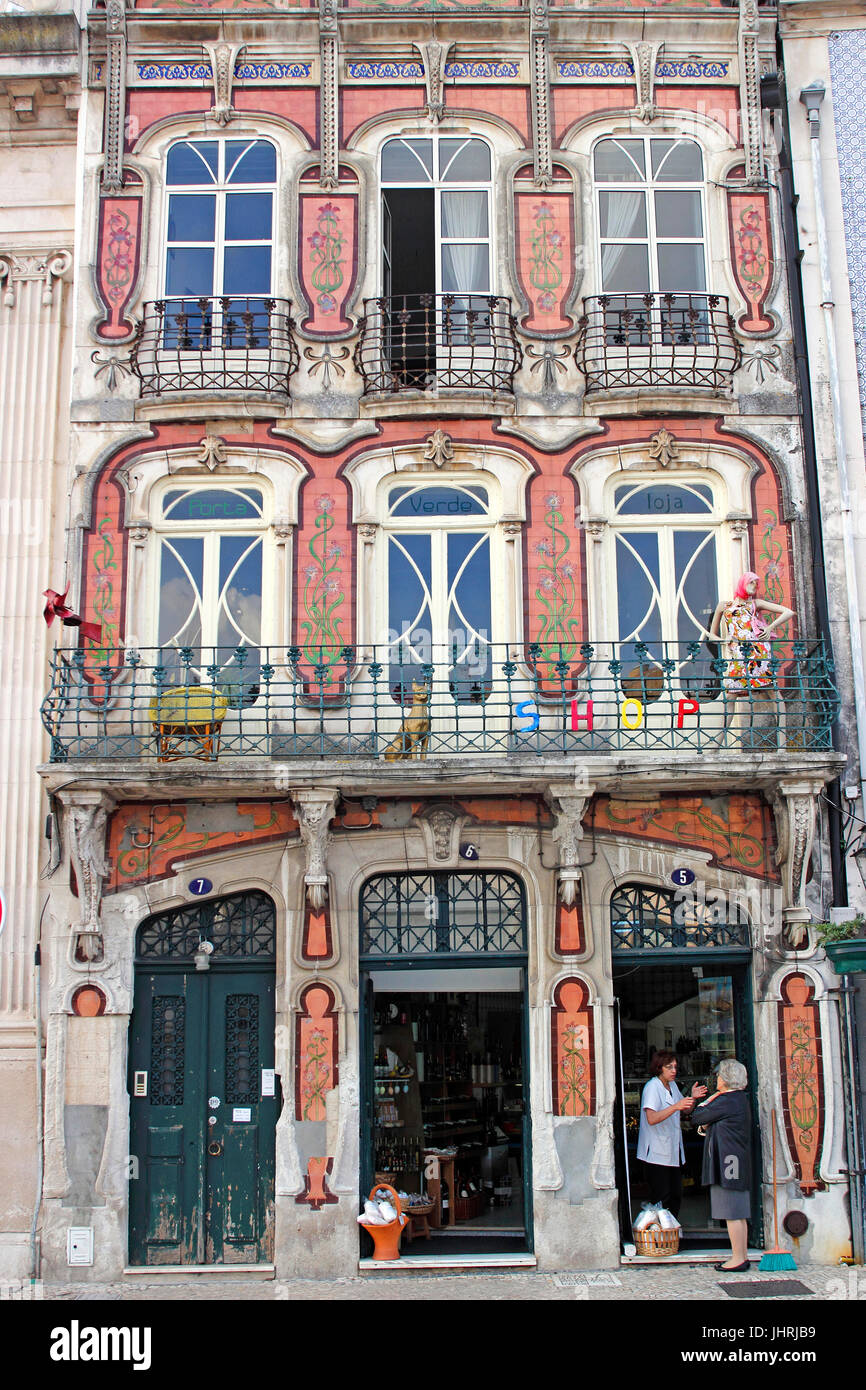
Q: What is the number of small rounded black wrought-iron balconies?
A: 3